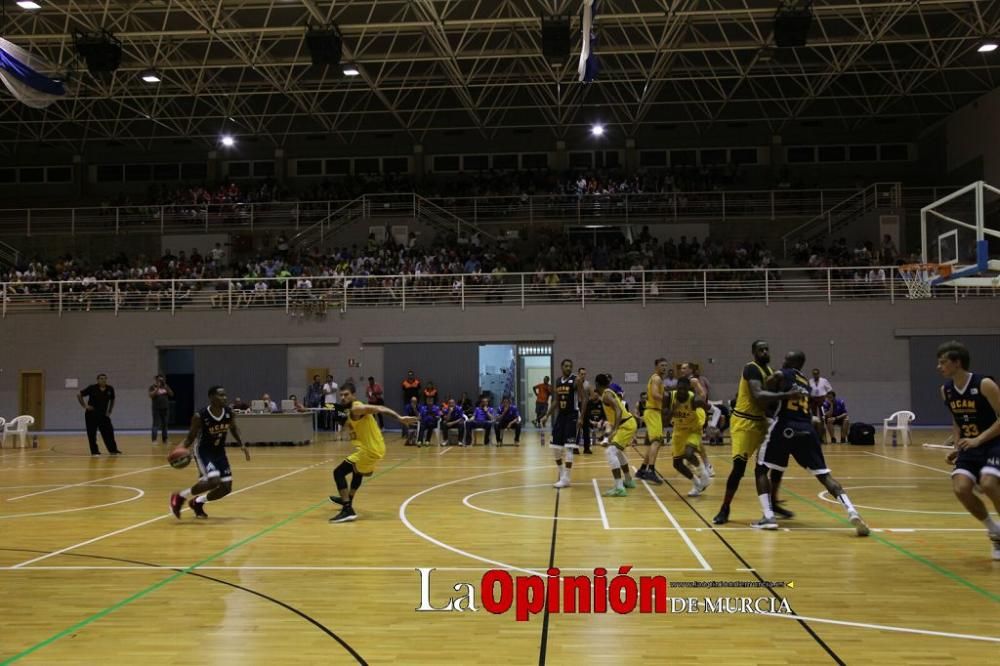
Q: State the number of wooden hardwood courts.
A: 1